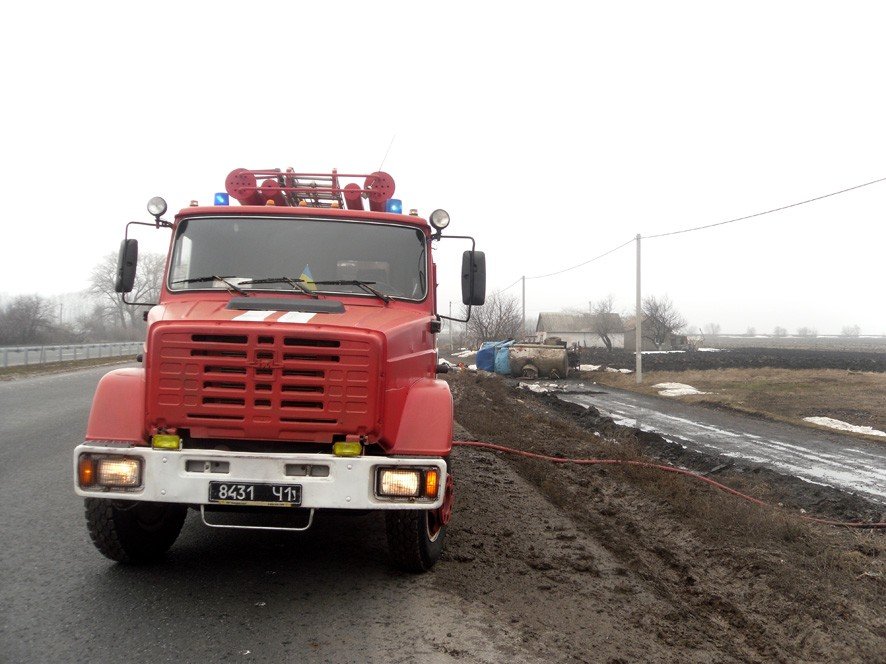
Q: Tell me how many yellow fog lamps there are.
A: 2